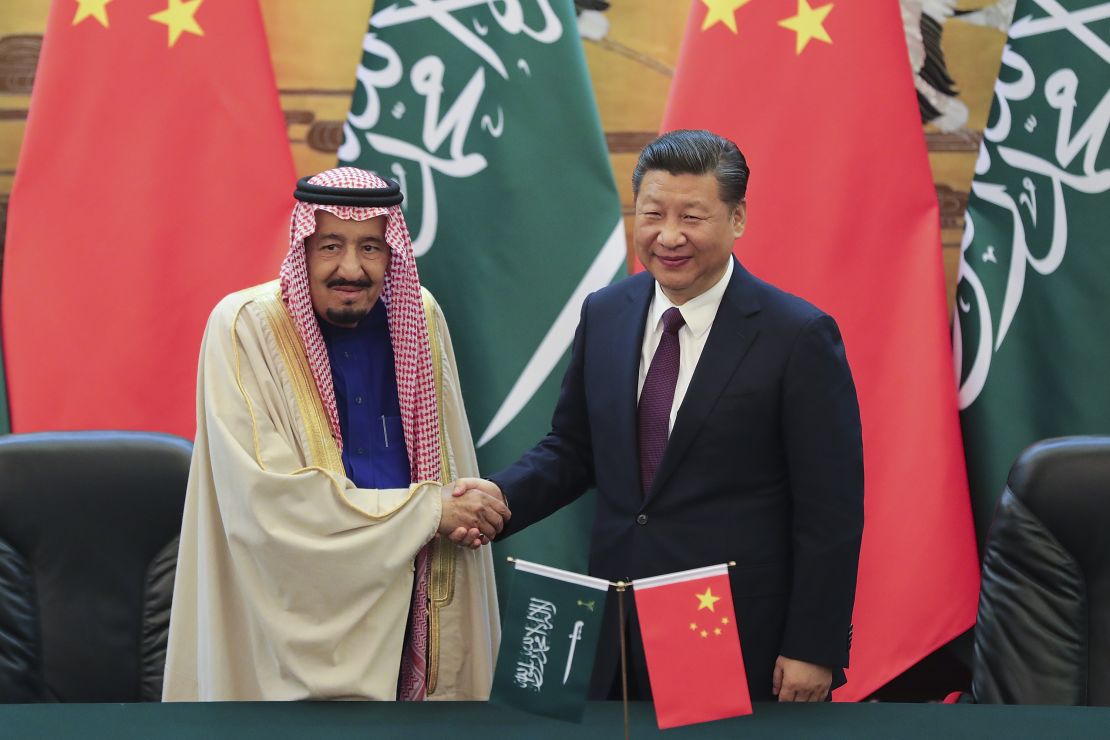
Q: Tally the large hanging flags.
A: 4